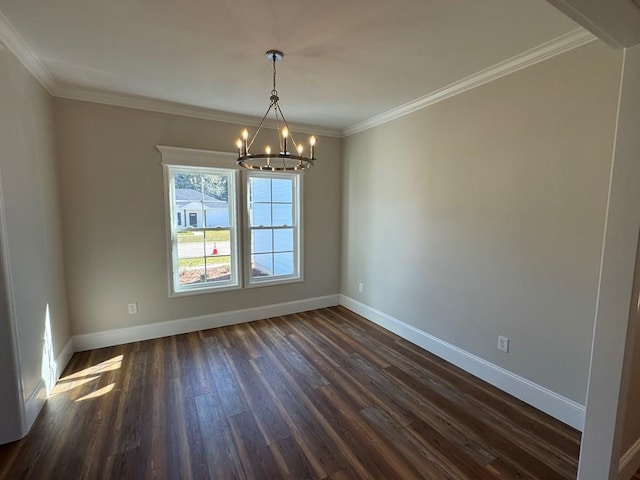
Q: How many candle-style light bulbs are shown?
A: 6